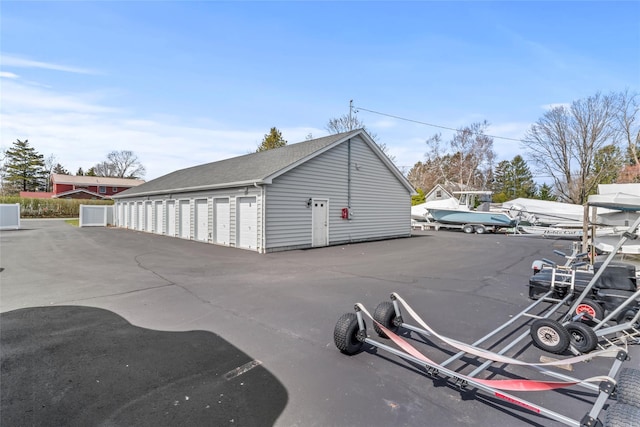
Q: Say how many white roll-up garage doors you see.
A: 11